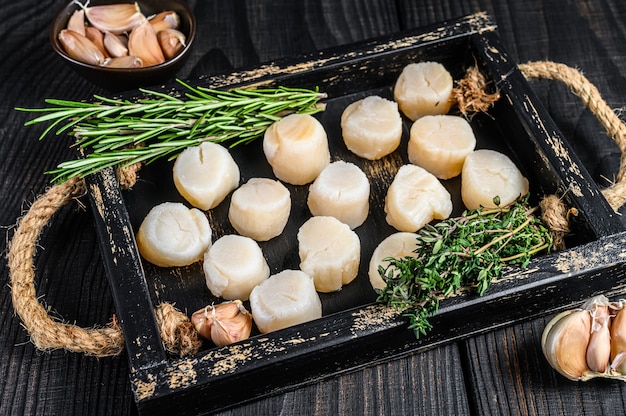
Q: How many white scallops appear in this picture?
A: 14